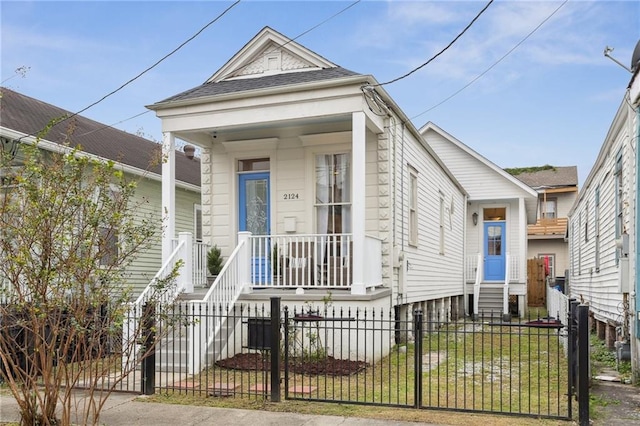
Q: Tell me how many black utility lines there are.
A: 4